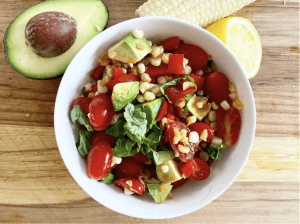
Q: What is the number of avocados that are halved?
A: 1